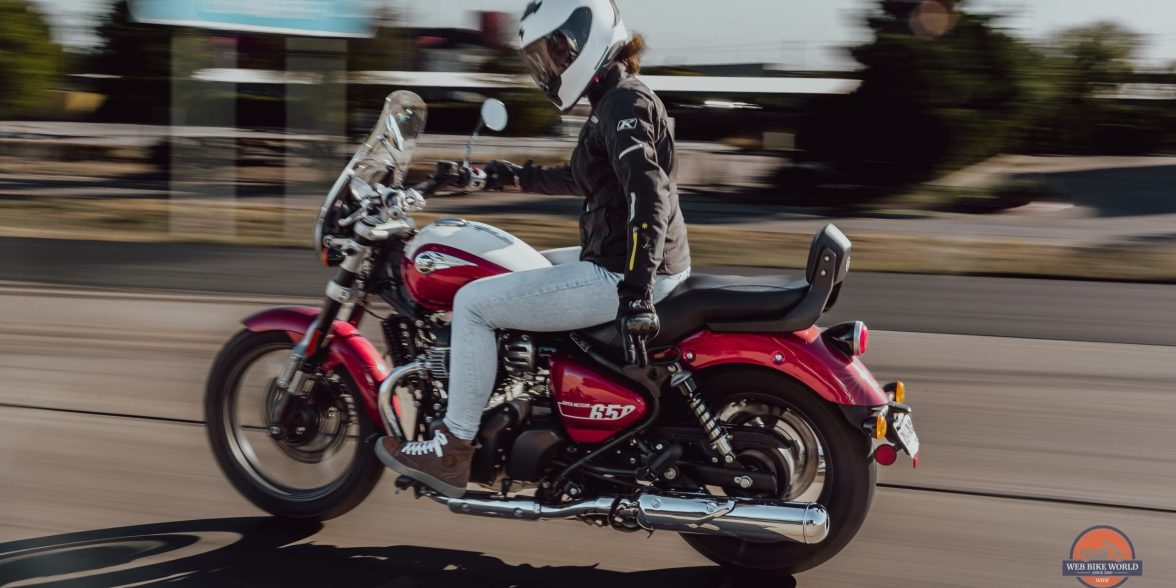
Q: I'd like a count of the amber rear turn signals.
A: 2